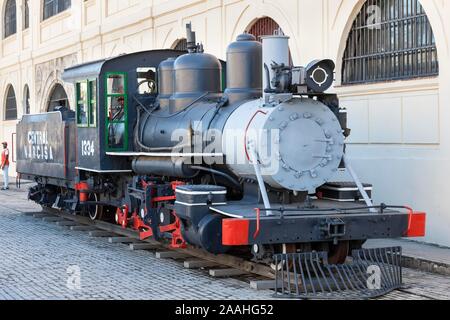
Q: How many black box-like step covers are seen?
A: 2